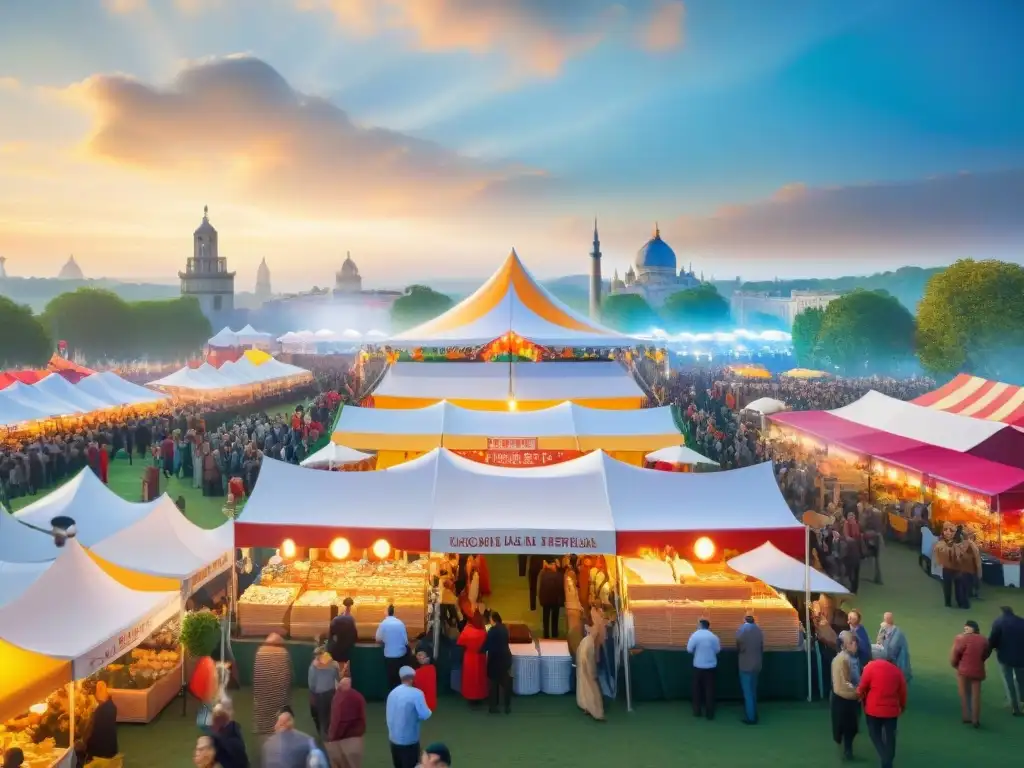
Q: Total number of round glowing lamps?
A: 4